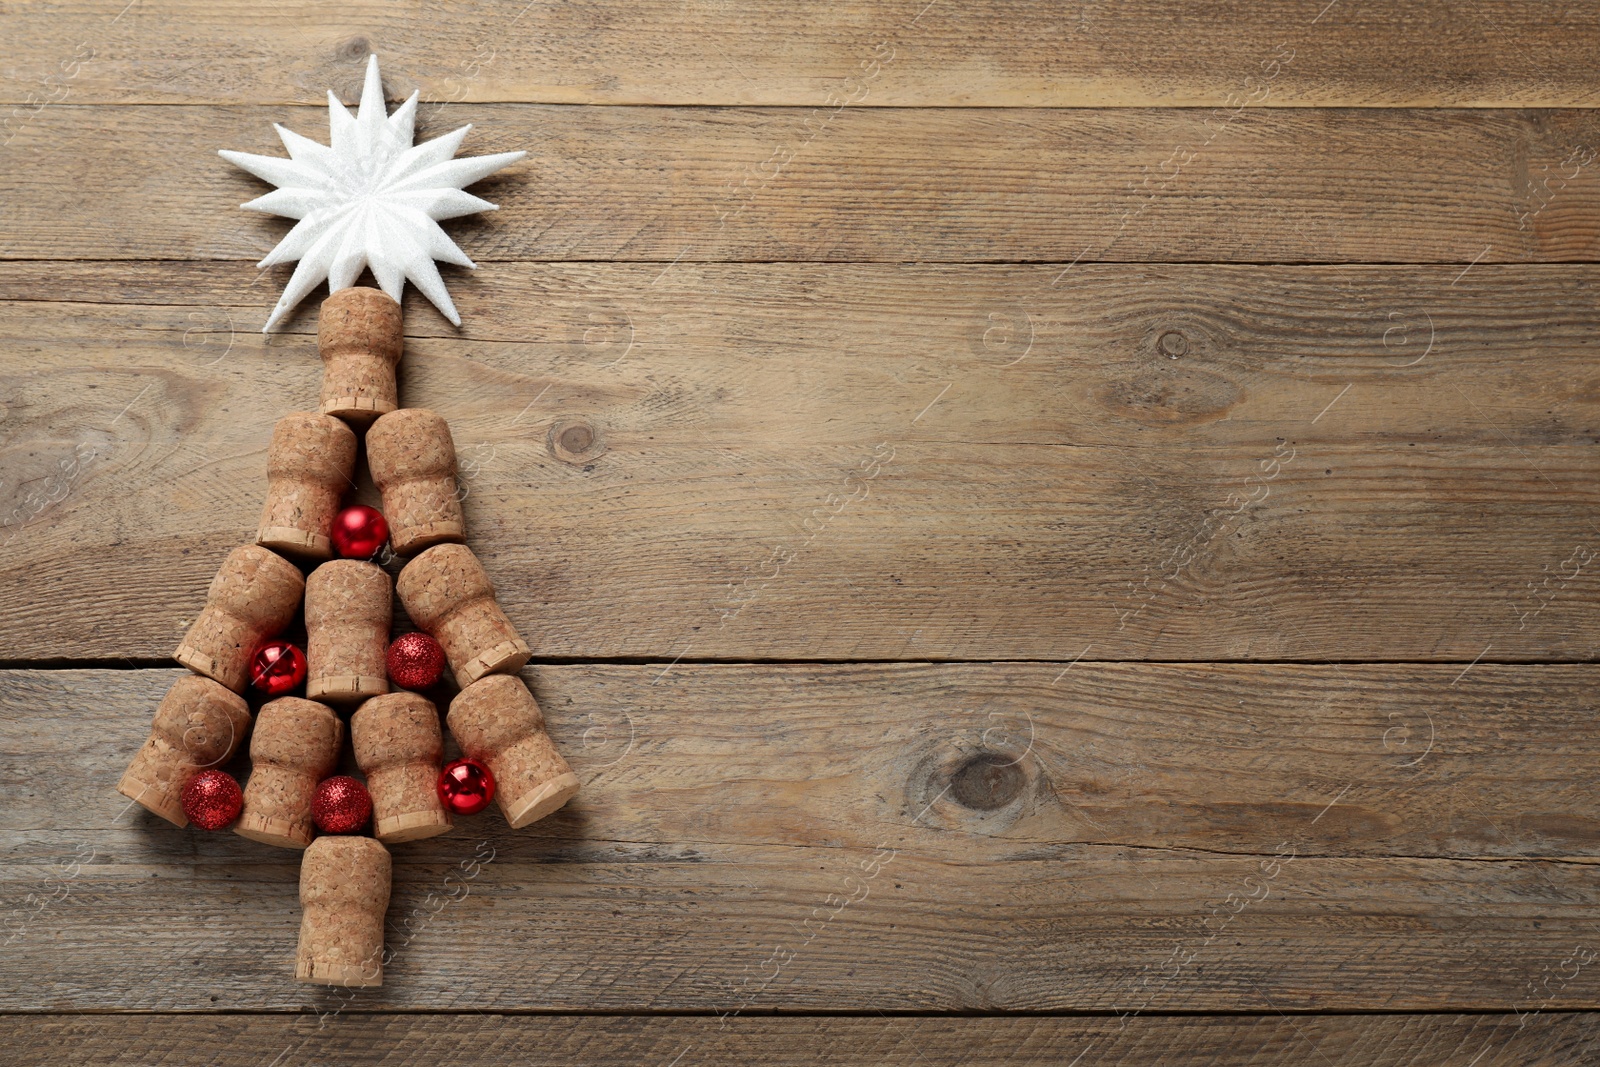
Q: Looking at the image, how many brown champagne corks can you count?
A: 11